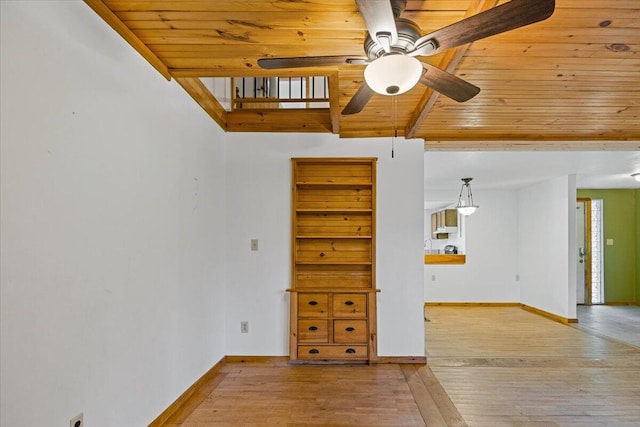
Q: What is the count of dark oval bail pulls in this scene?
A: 6